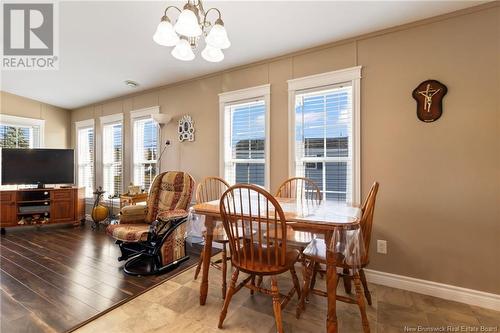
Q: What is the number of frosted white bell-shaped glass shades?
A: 5